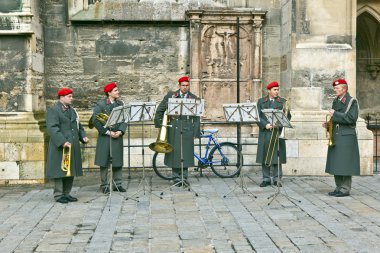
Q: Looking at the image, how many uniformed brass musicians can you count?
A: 5